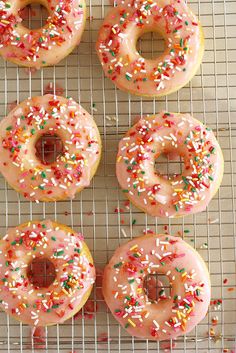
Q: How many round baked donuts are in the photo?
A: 6